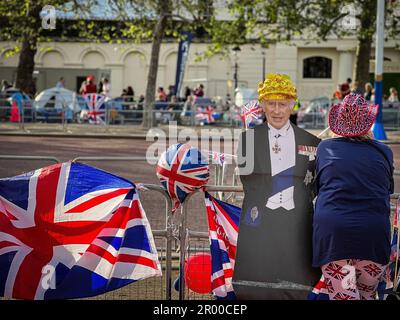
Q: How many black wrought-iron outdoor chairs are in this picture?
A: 0